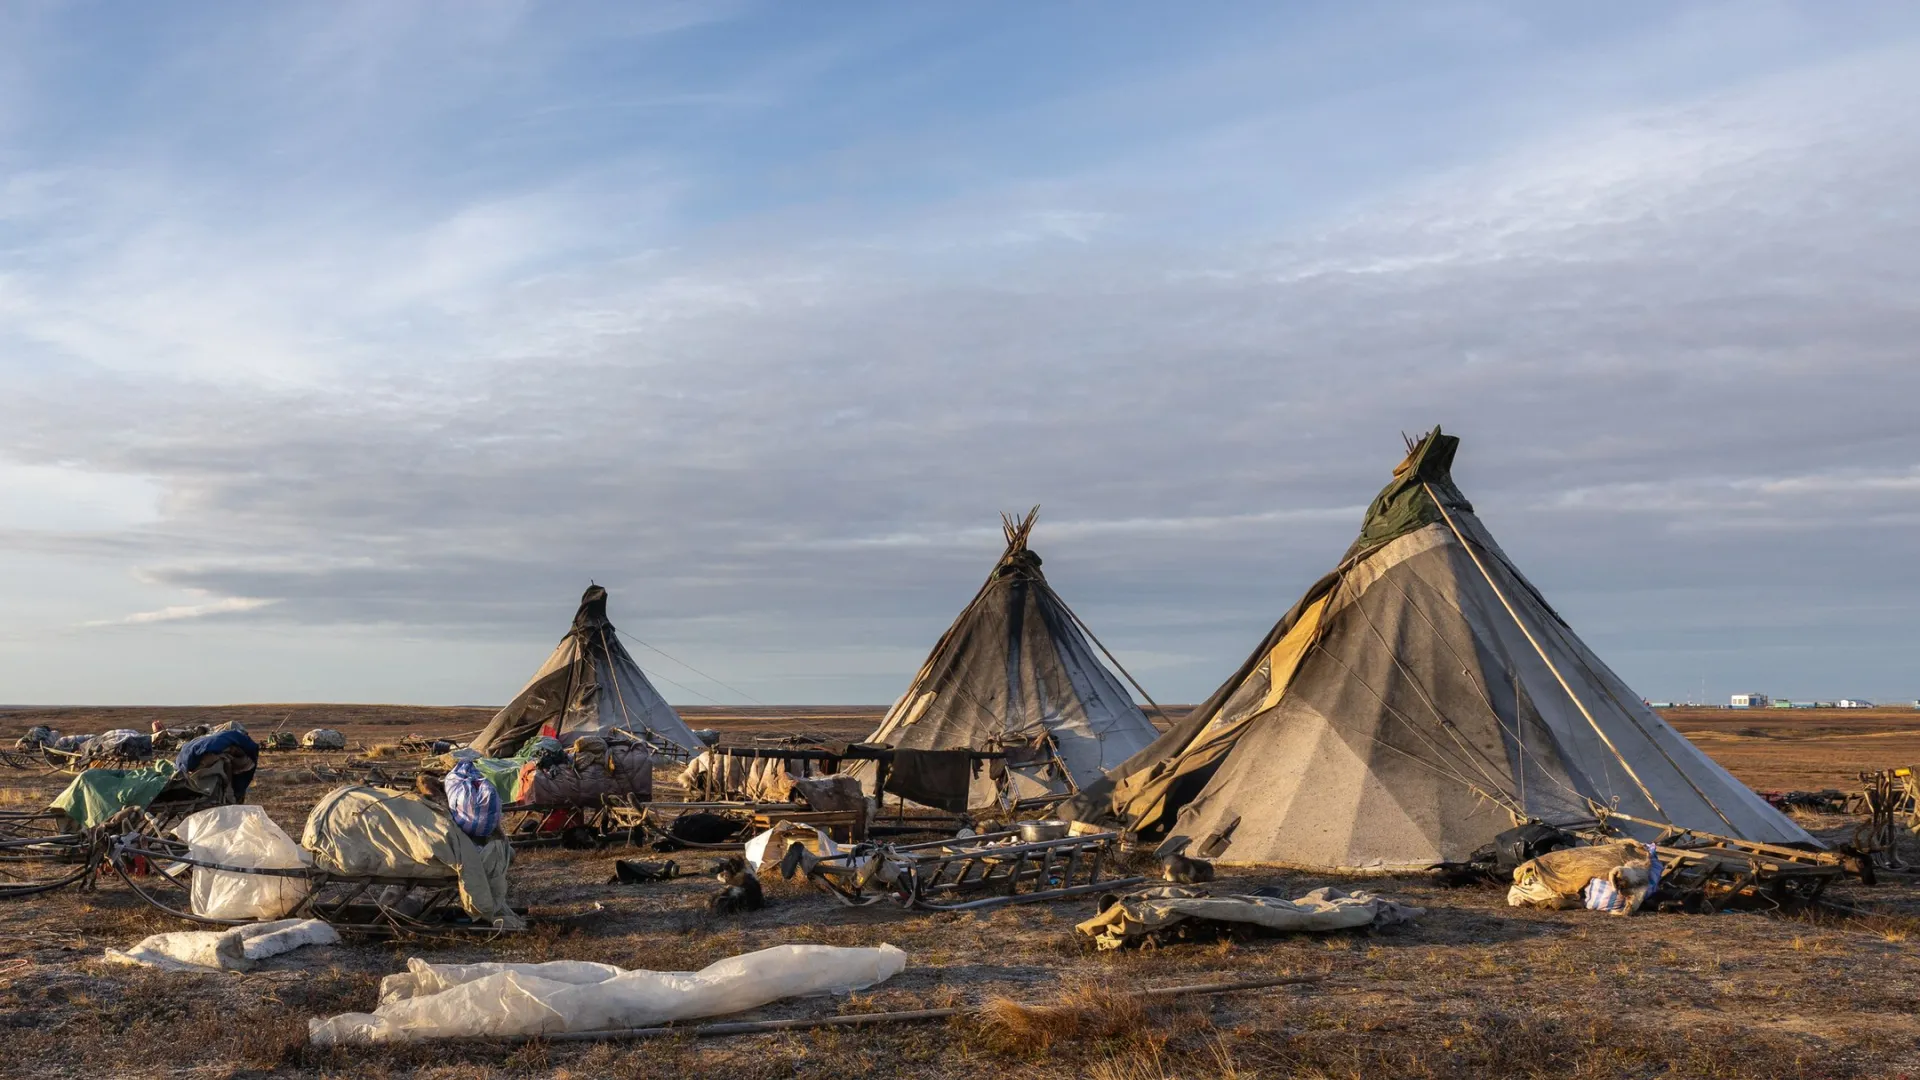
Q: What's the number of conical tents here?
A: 3